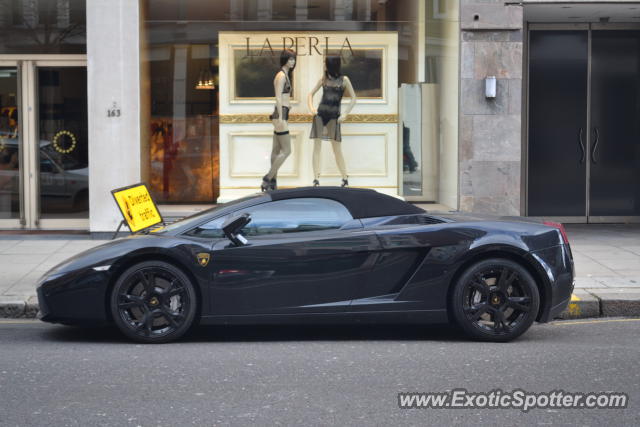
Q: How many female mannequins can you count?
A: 2